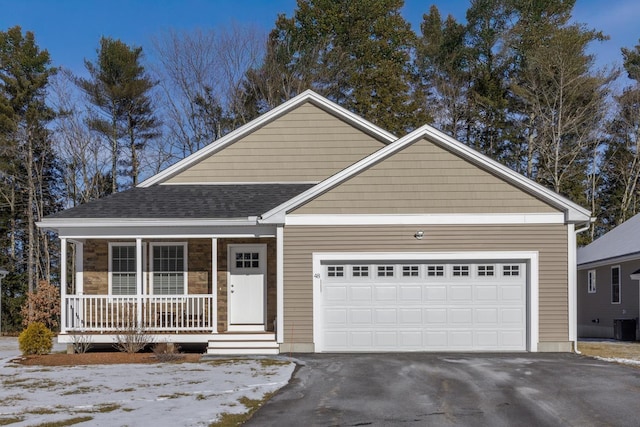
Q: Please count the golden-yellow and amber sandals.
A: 0